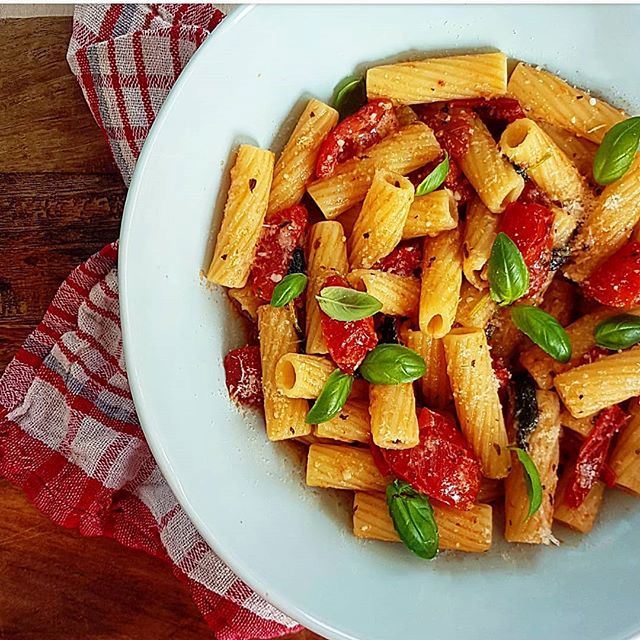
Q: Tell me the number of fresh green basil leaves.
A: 12